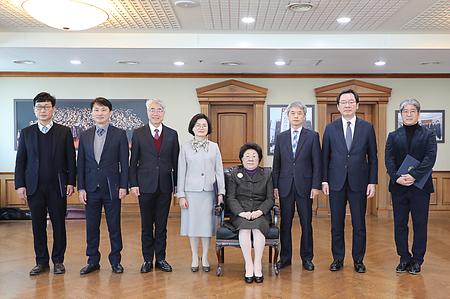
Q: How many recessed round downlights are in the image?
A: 6